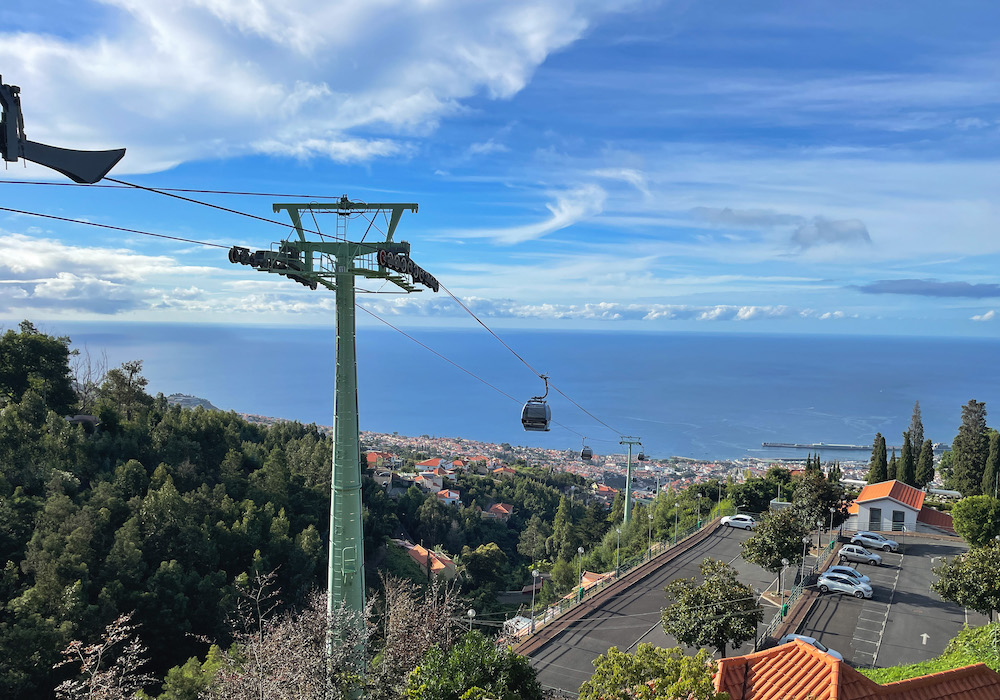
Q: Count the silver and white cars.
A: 6